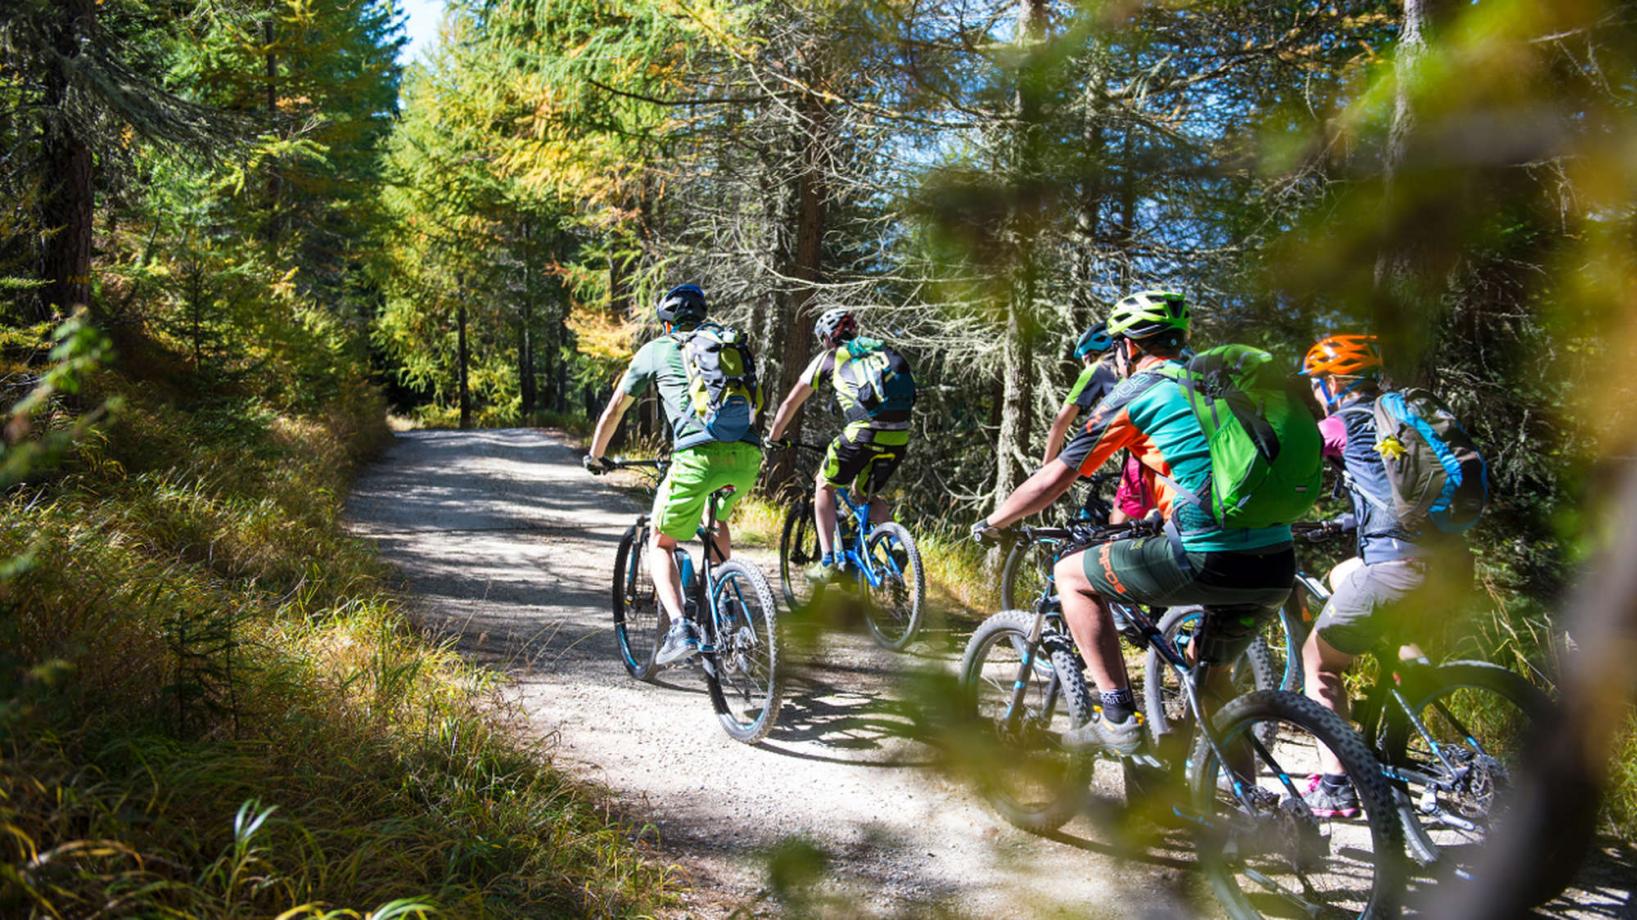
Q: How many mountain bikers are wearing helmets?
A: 5